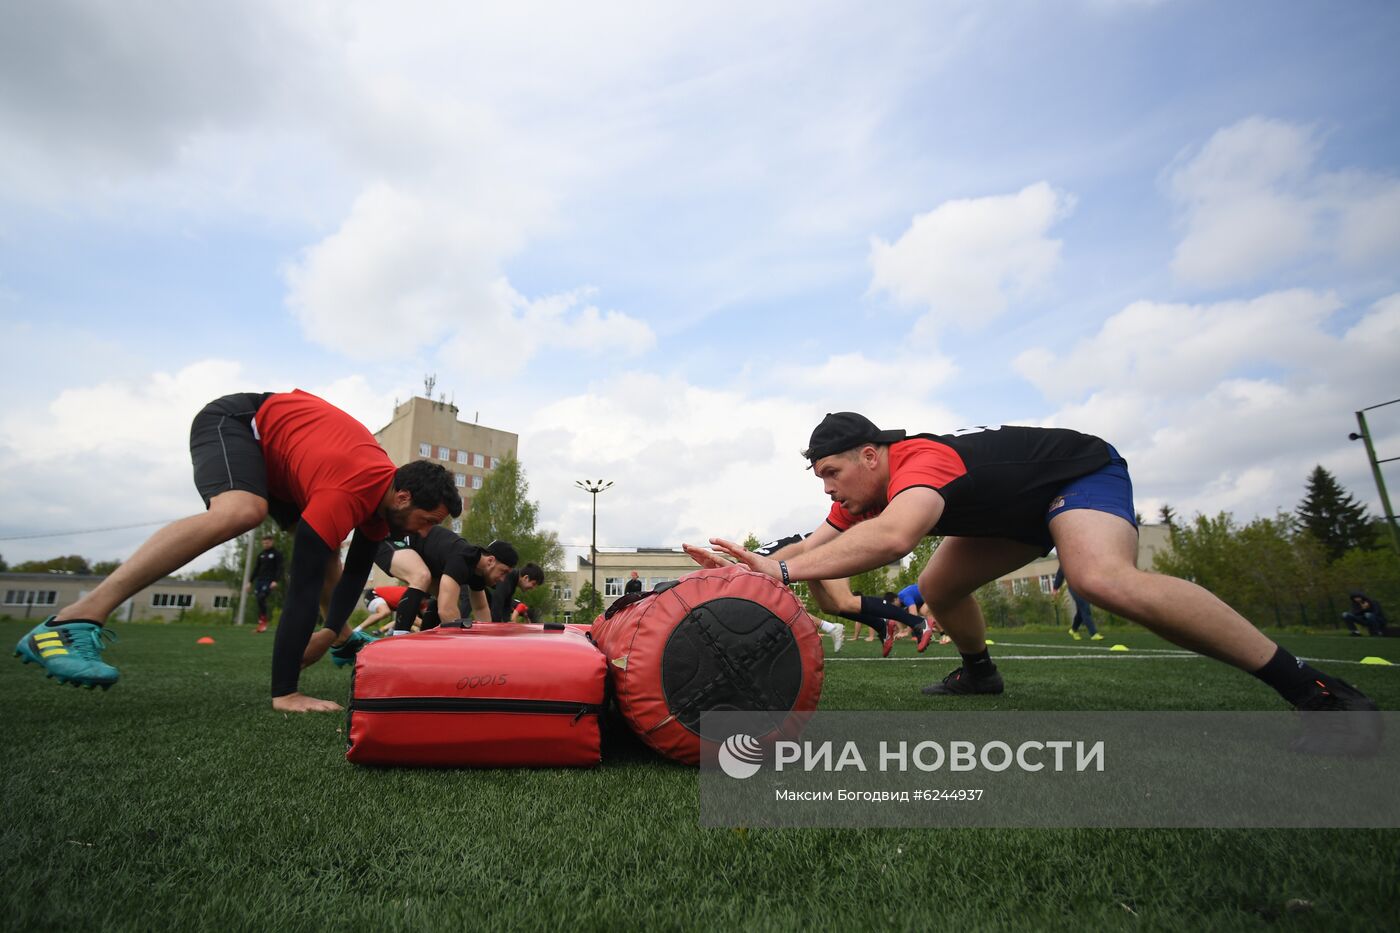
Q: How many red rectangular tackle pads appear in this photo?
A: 1